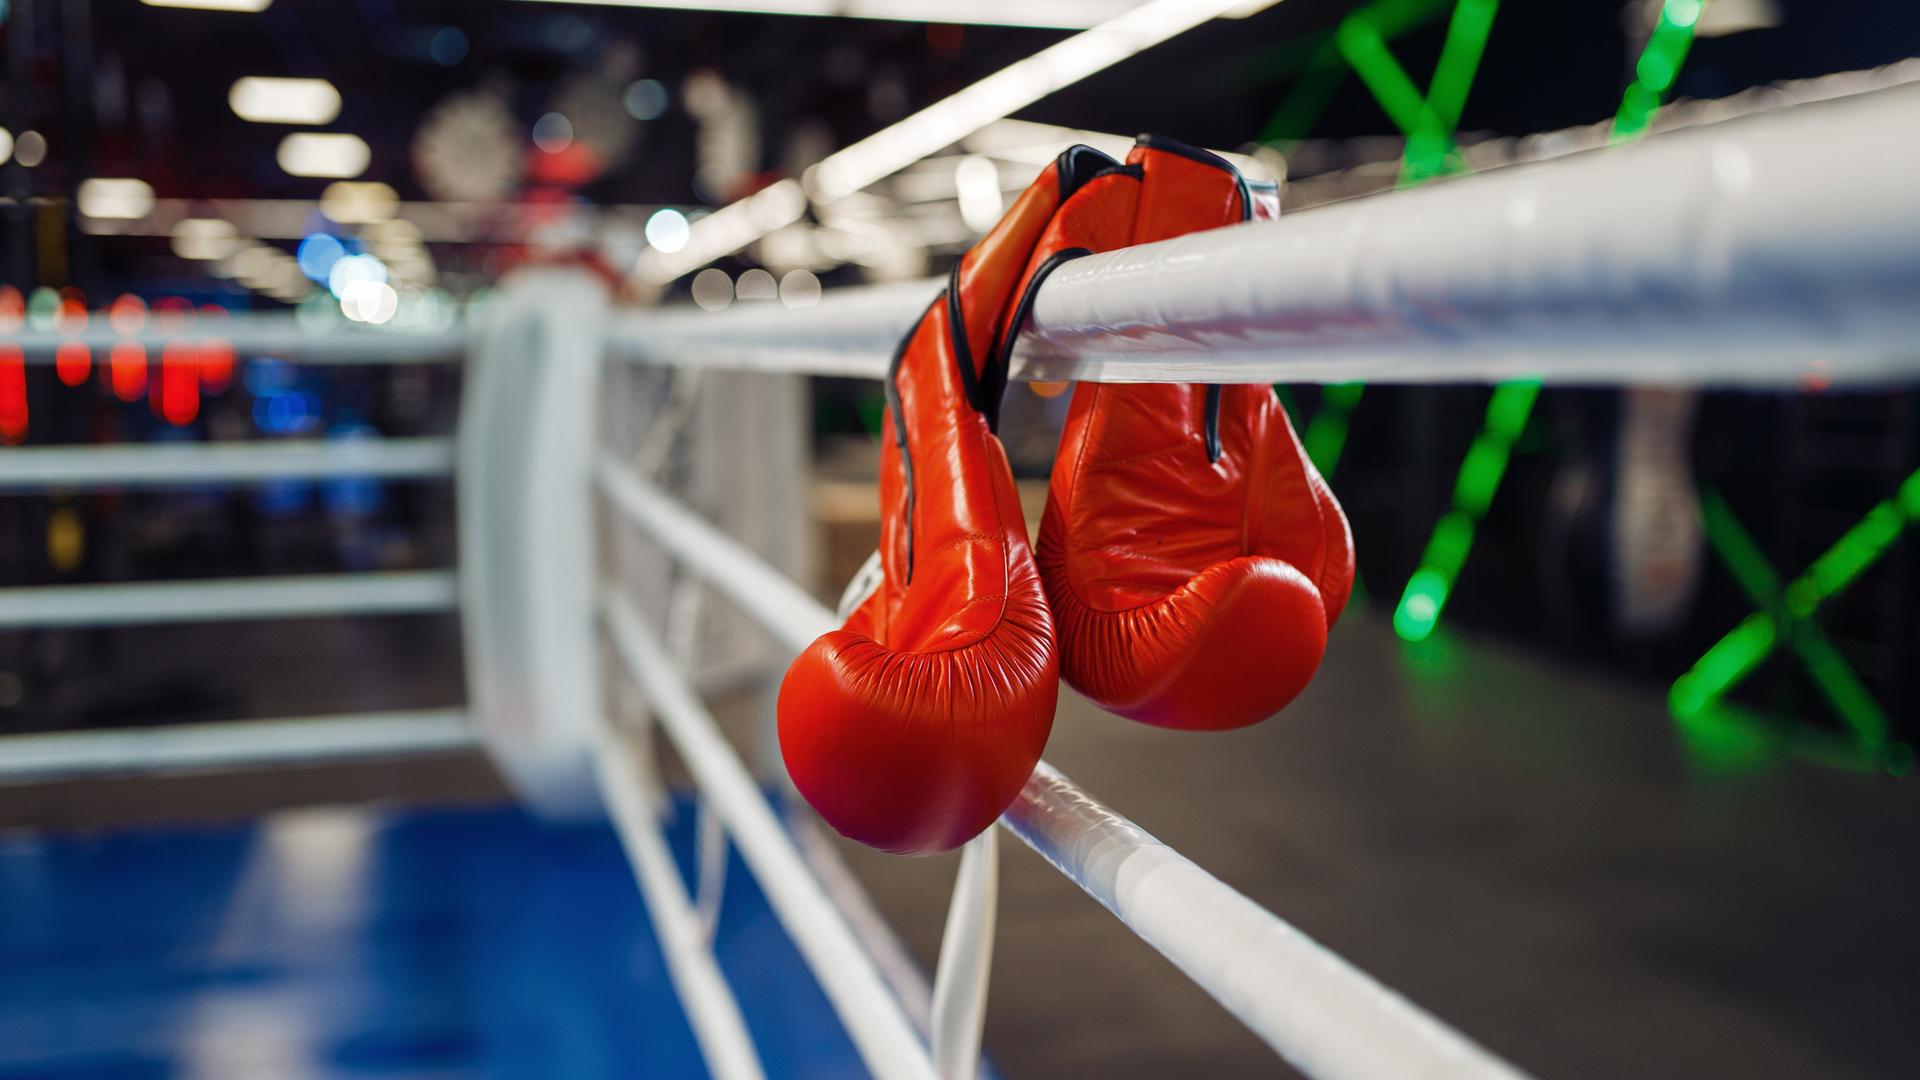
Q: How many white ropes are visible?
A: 8